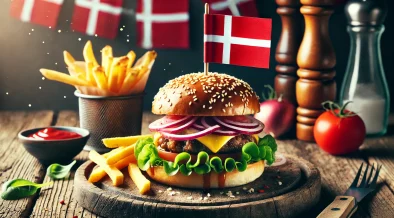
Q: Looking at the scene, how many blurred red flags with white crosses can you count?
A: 4